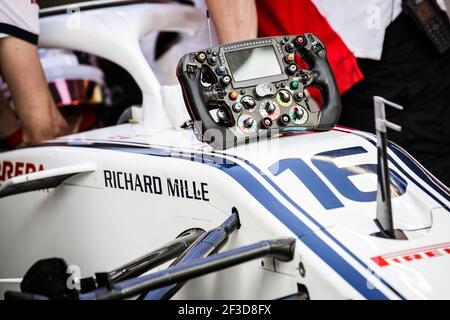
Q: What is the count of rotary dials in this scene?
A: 5